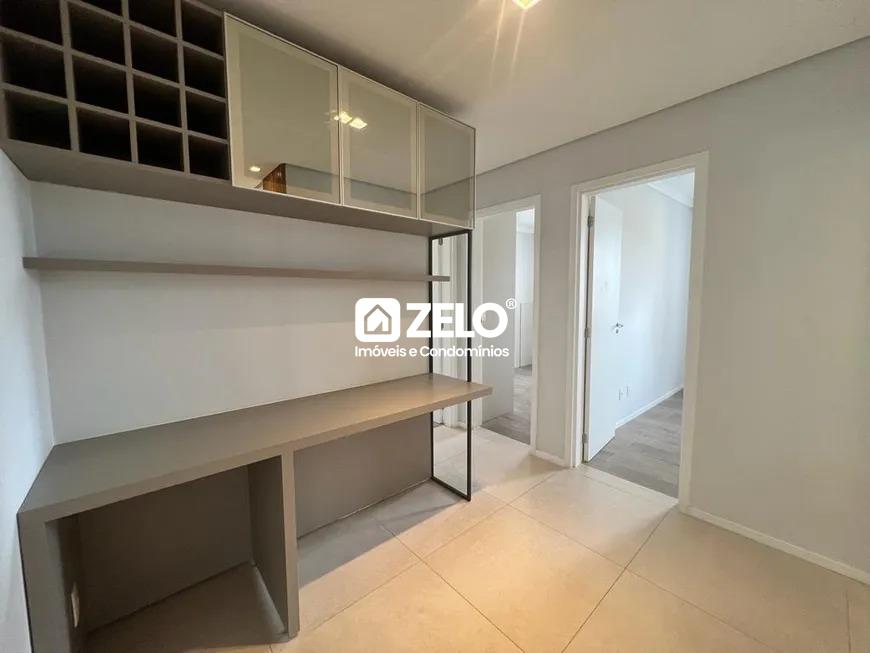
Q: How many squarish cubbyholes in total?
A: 15